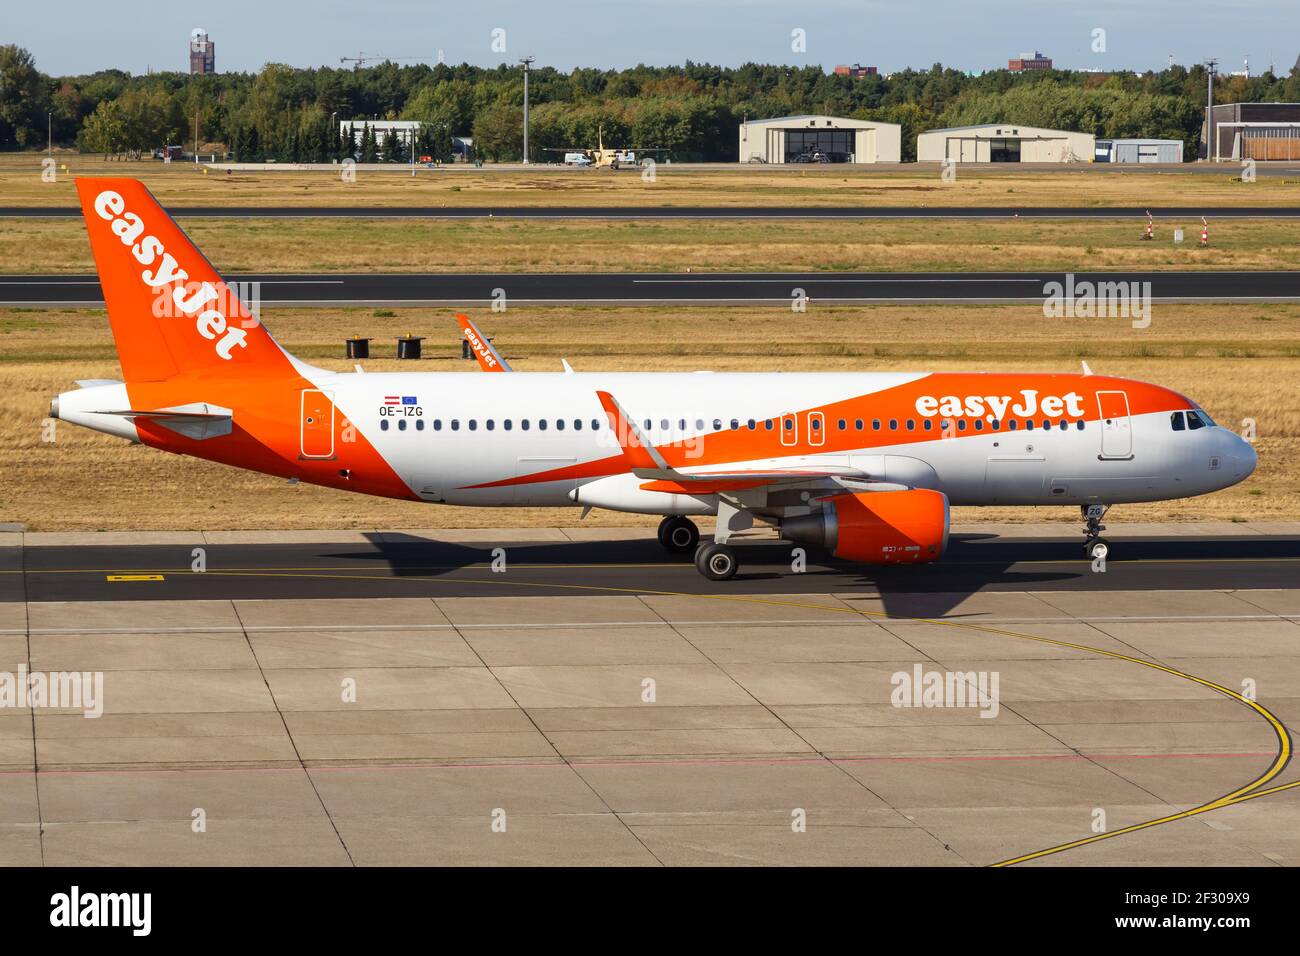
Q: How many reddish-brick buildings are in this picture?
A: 3